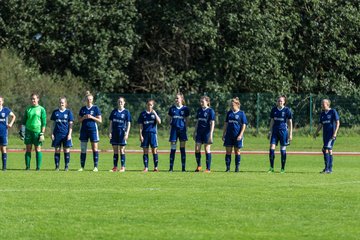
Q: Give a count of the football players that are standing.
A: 11